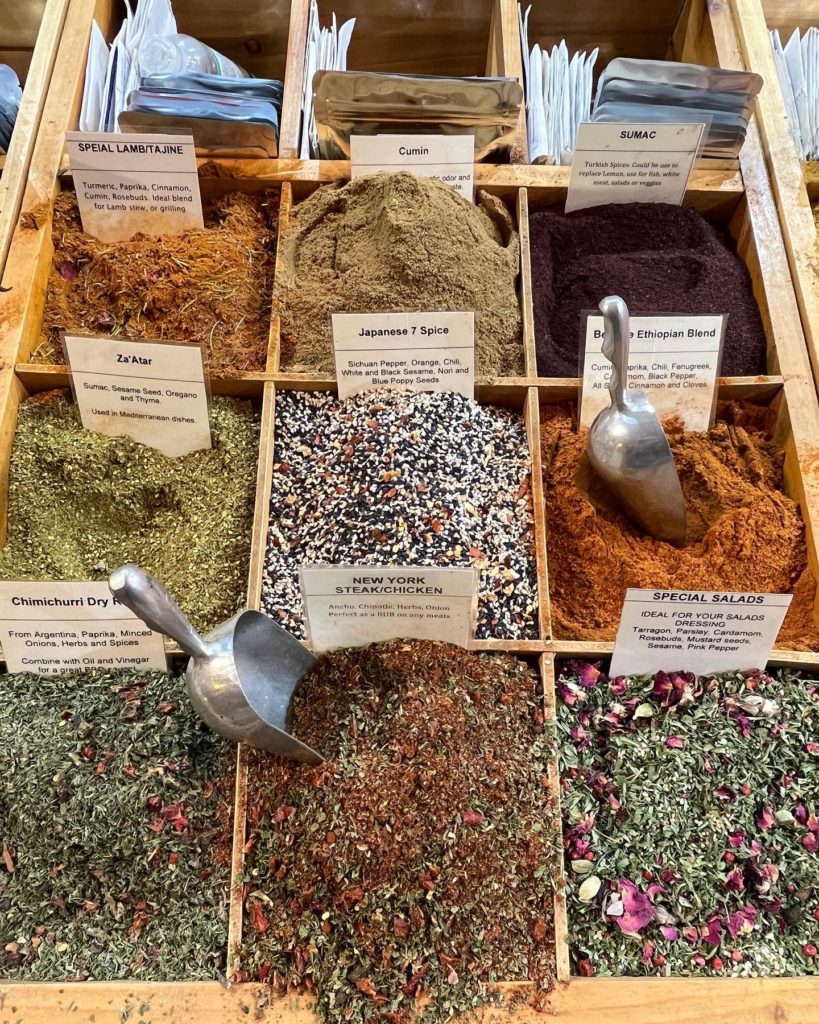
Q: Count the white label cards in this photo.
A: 9